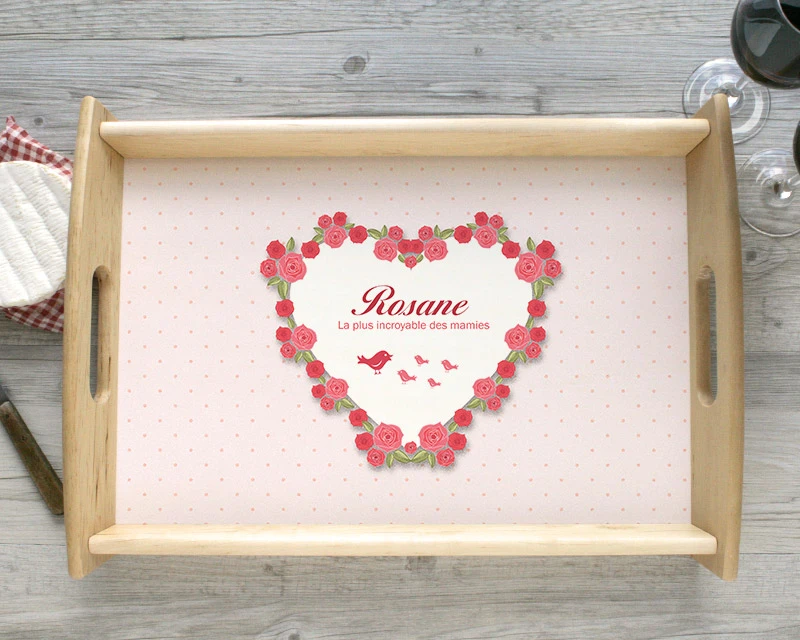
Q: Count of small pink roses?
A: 14